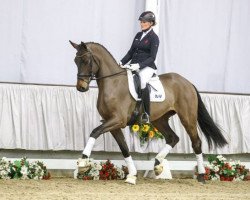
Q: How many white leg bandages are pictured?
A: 4